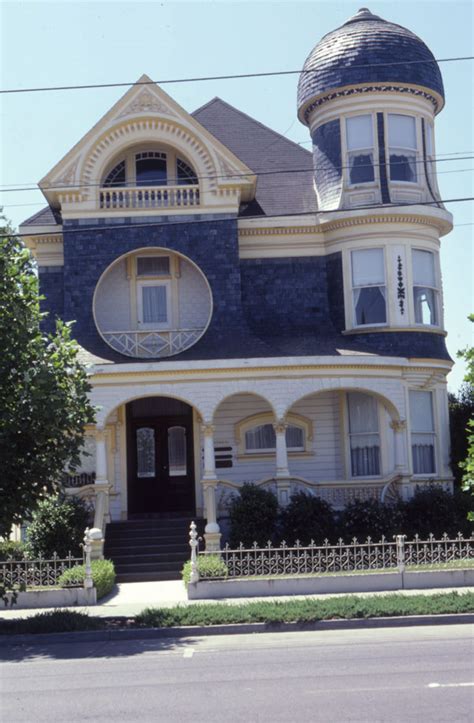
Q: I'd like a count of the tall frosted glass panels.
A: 2